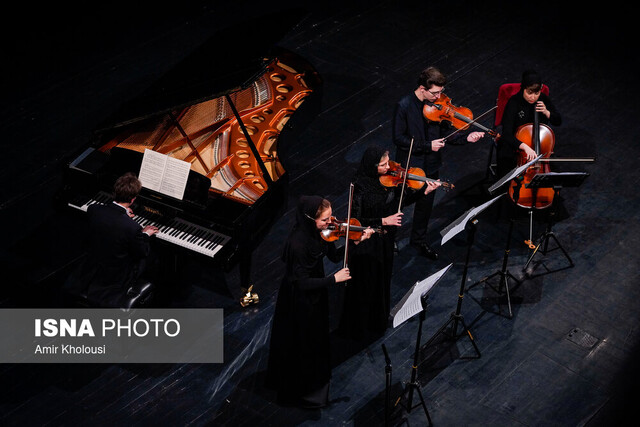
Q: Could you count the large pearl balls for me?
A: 0